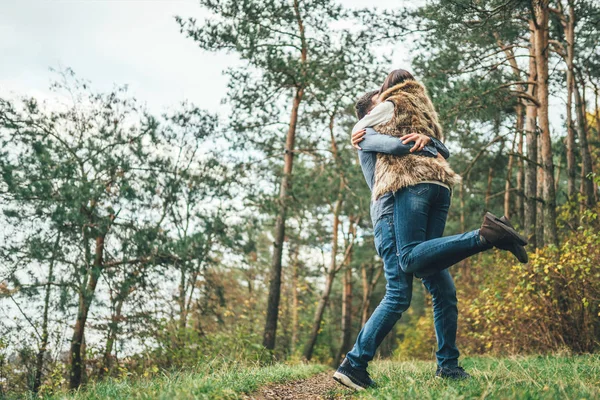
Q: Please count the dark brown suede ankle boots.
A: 2